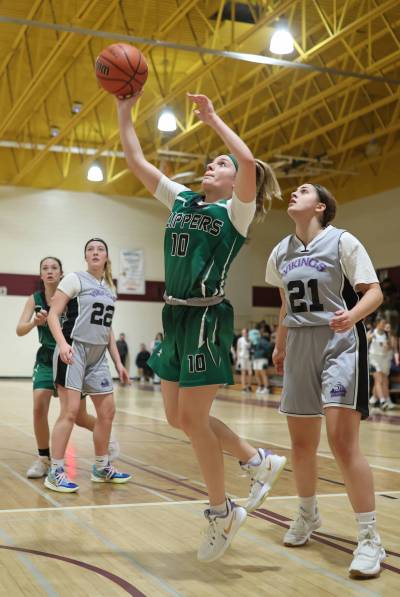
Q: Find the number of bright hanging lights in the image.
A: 3